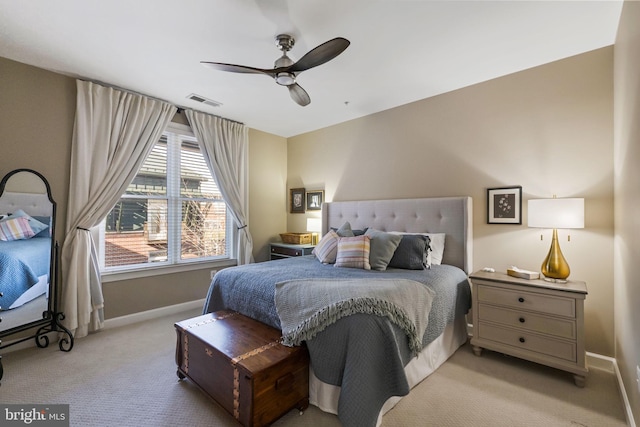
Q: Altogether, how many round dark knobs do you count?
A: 3